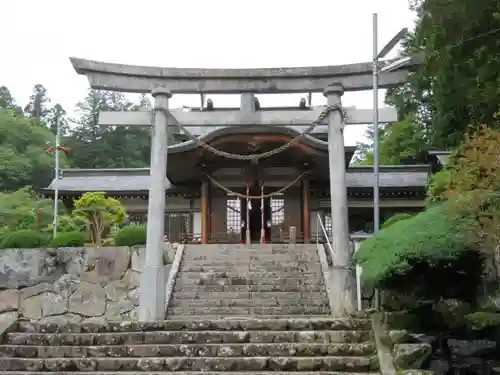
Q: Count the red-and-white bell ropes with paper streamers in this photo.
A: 2